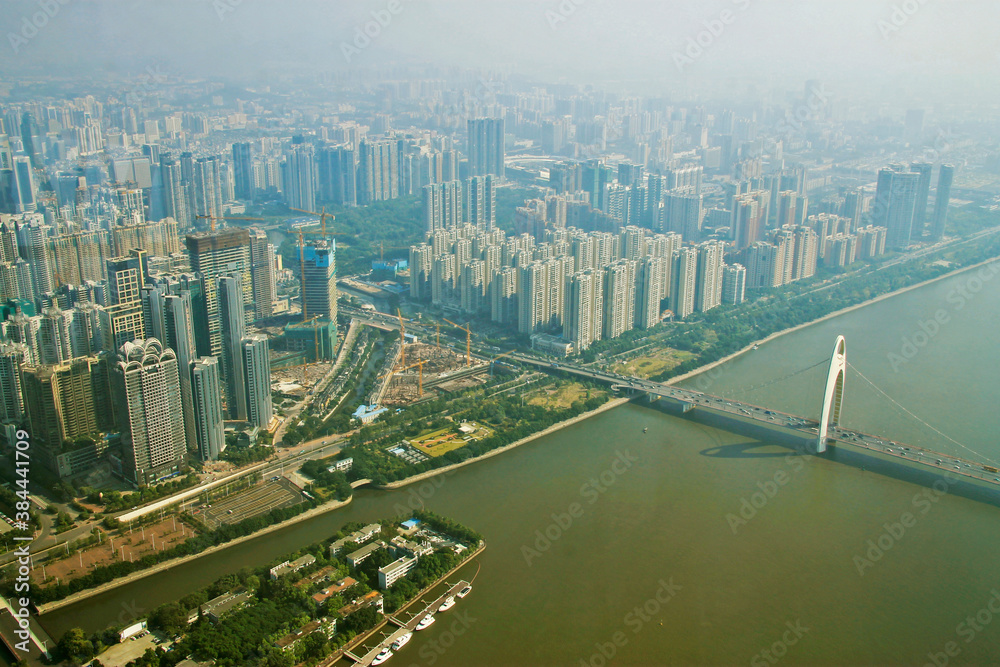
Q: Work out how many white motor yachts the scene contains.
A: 5